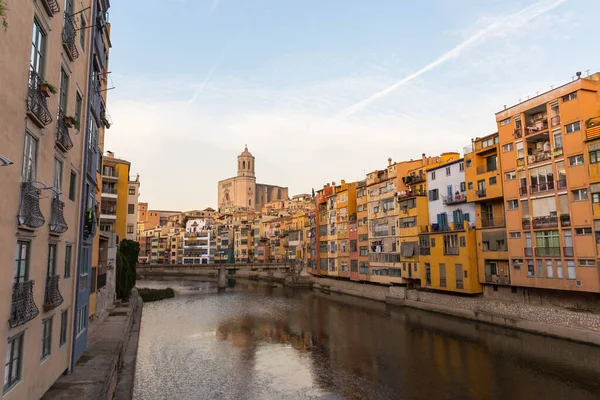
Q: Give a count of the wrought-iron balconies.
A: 8